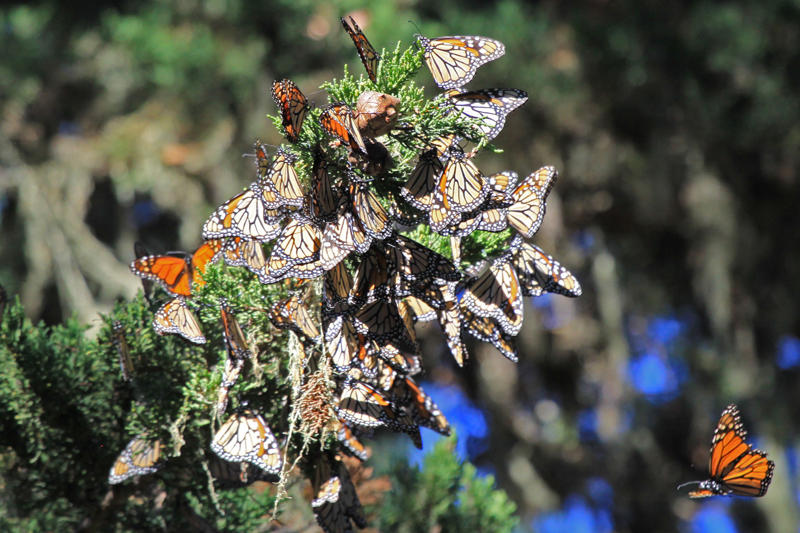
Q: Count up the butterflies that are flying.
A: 1